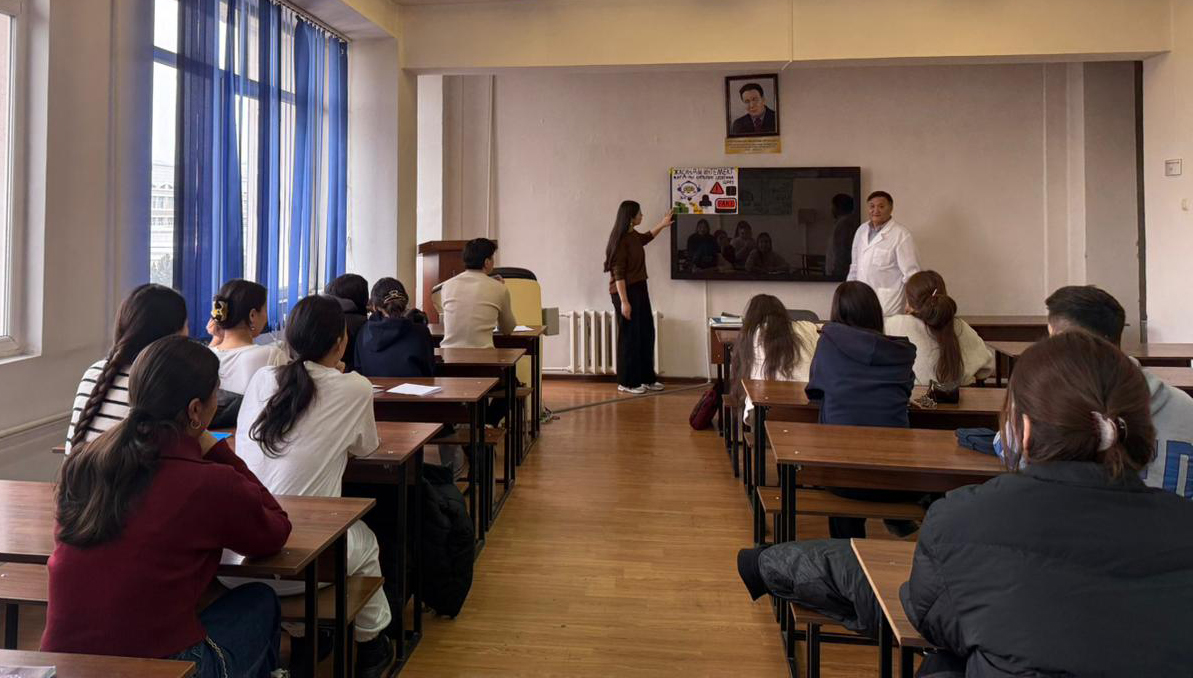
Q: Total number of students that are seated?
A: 12